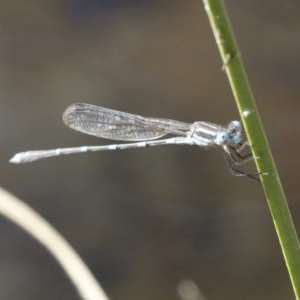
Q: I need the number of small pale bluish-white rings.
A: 5